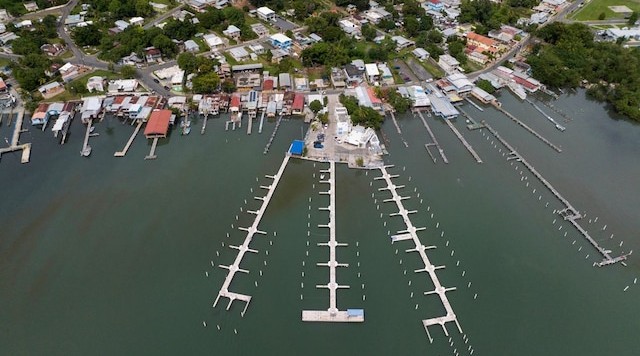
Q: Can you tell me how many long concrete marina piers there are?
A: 3